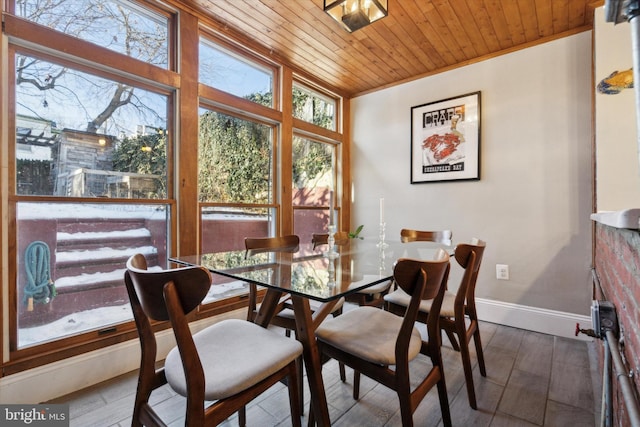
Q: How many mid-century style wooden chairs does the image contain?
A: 6